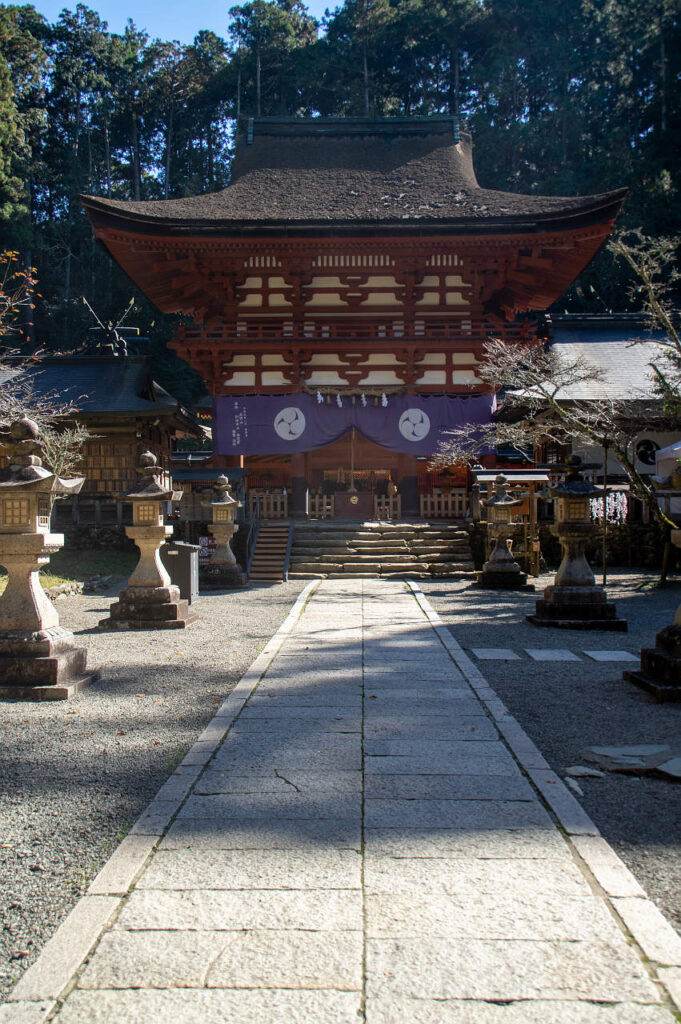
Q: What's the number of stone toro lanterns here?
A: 6